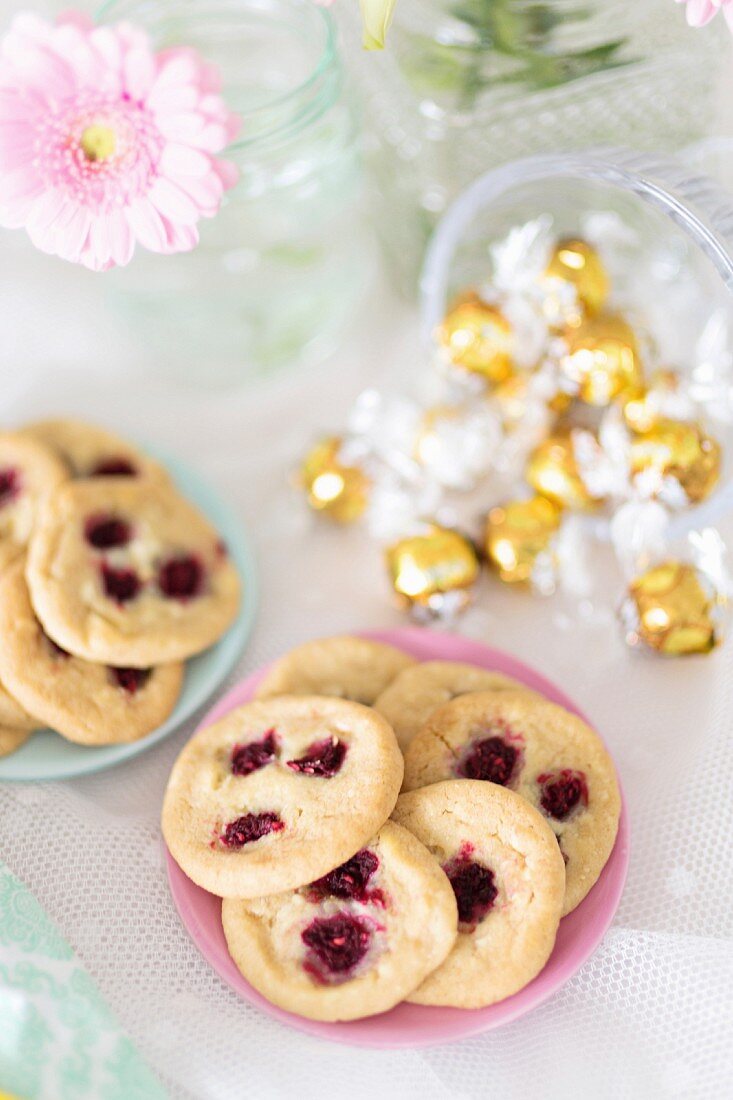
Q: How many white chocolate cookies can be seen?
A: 12